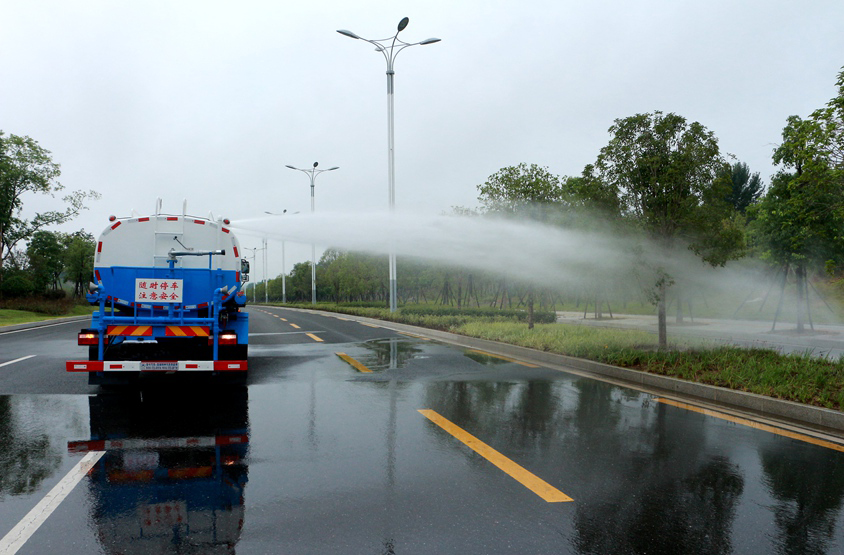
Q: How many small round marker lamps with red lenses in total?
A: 2